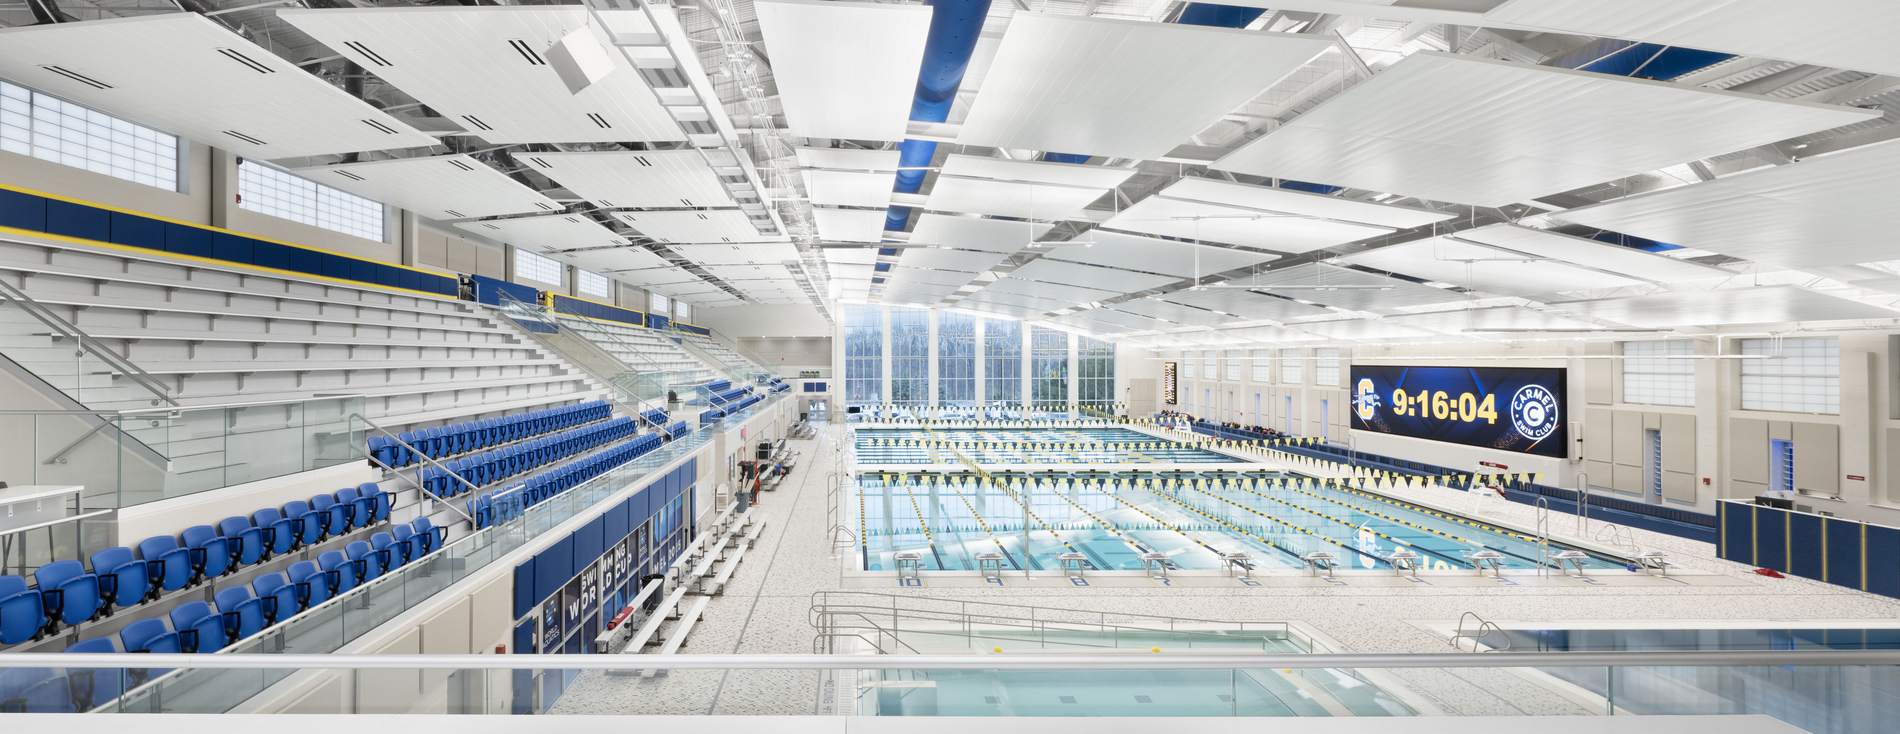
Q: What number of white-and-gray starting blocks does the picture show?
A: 10